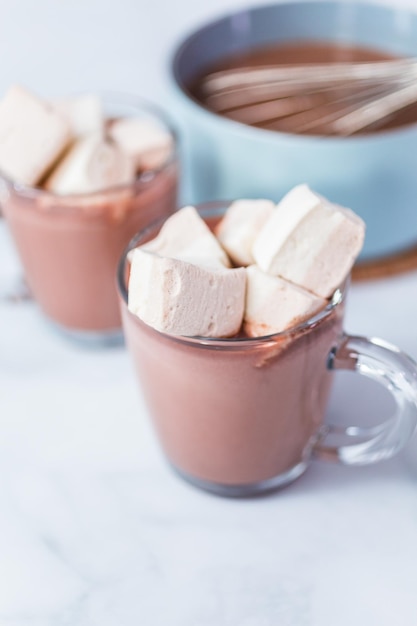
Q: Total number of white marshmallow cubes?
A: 9